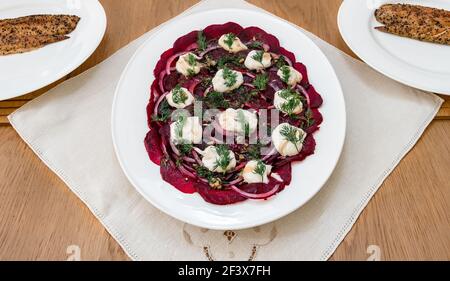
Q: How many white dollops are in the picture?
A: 12